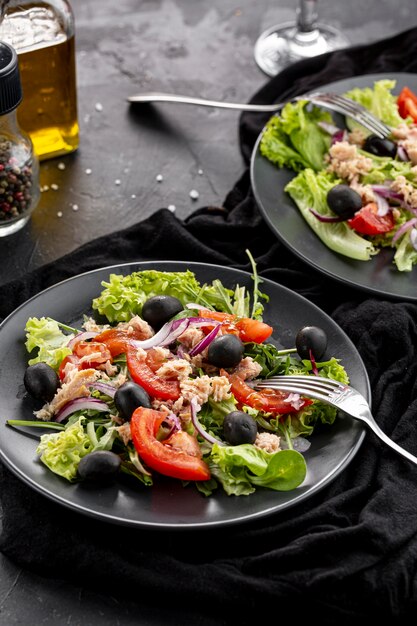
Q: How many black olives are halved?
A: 0